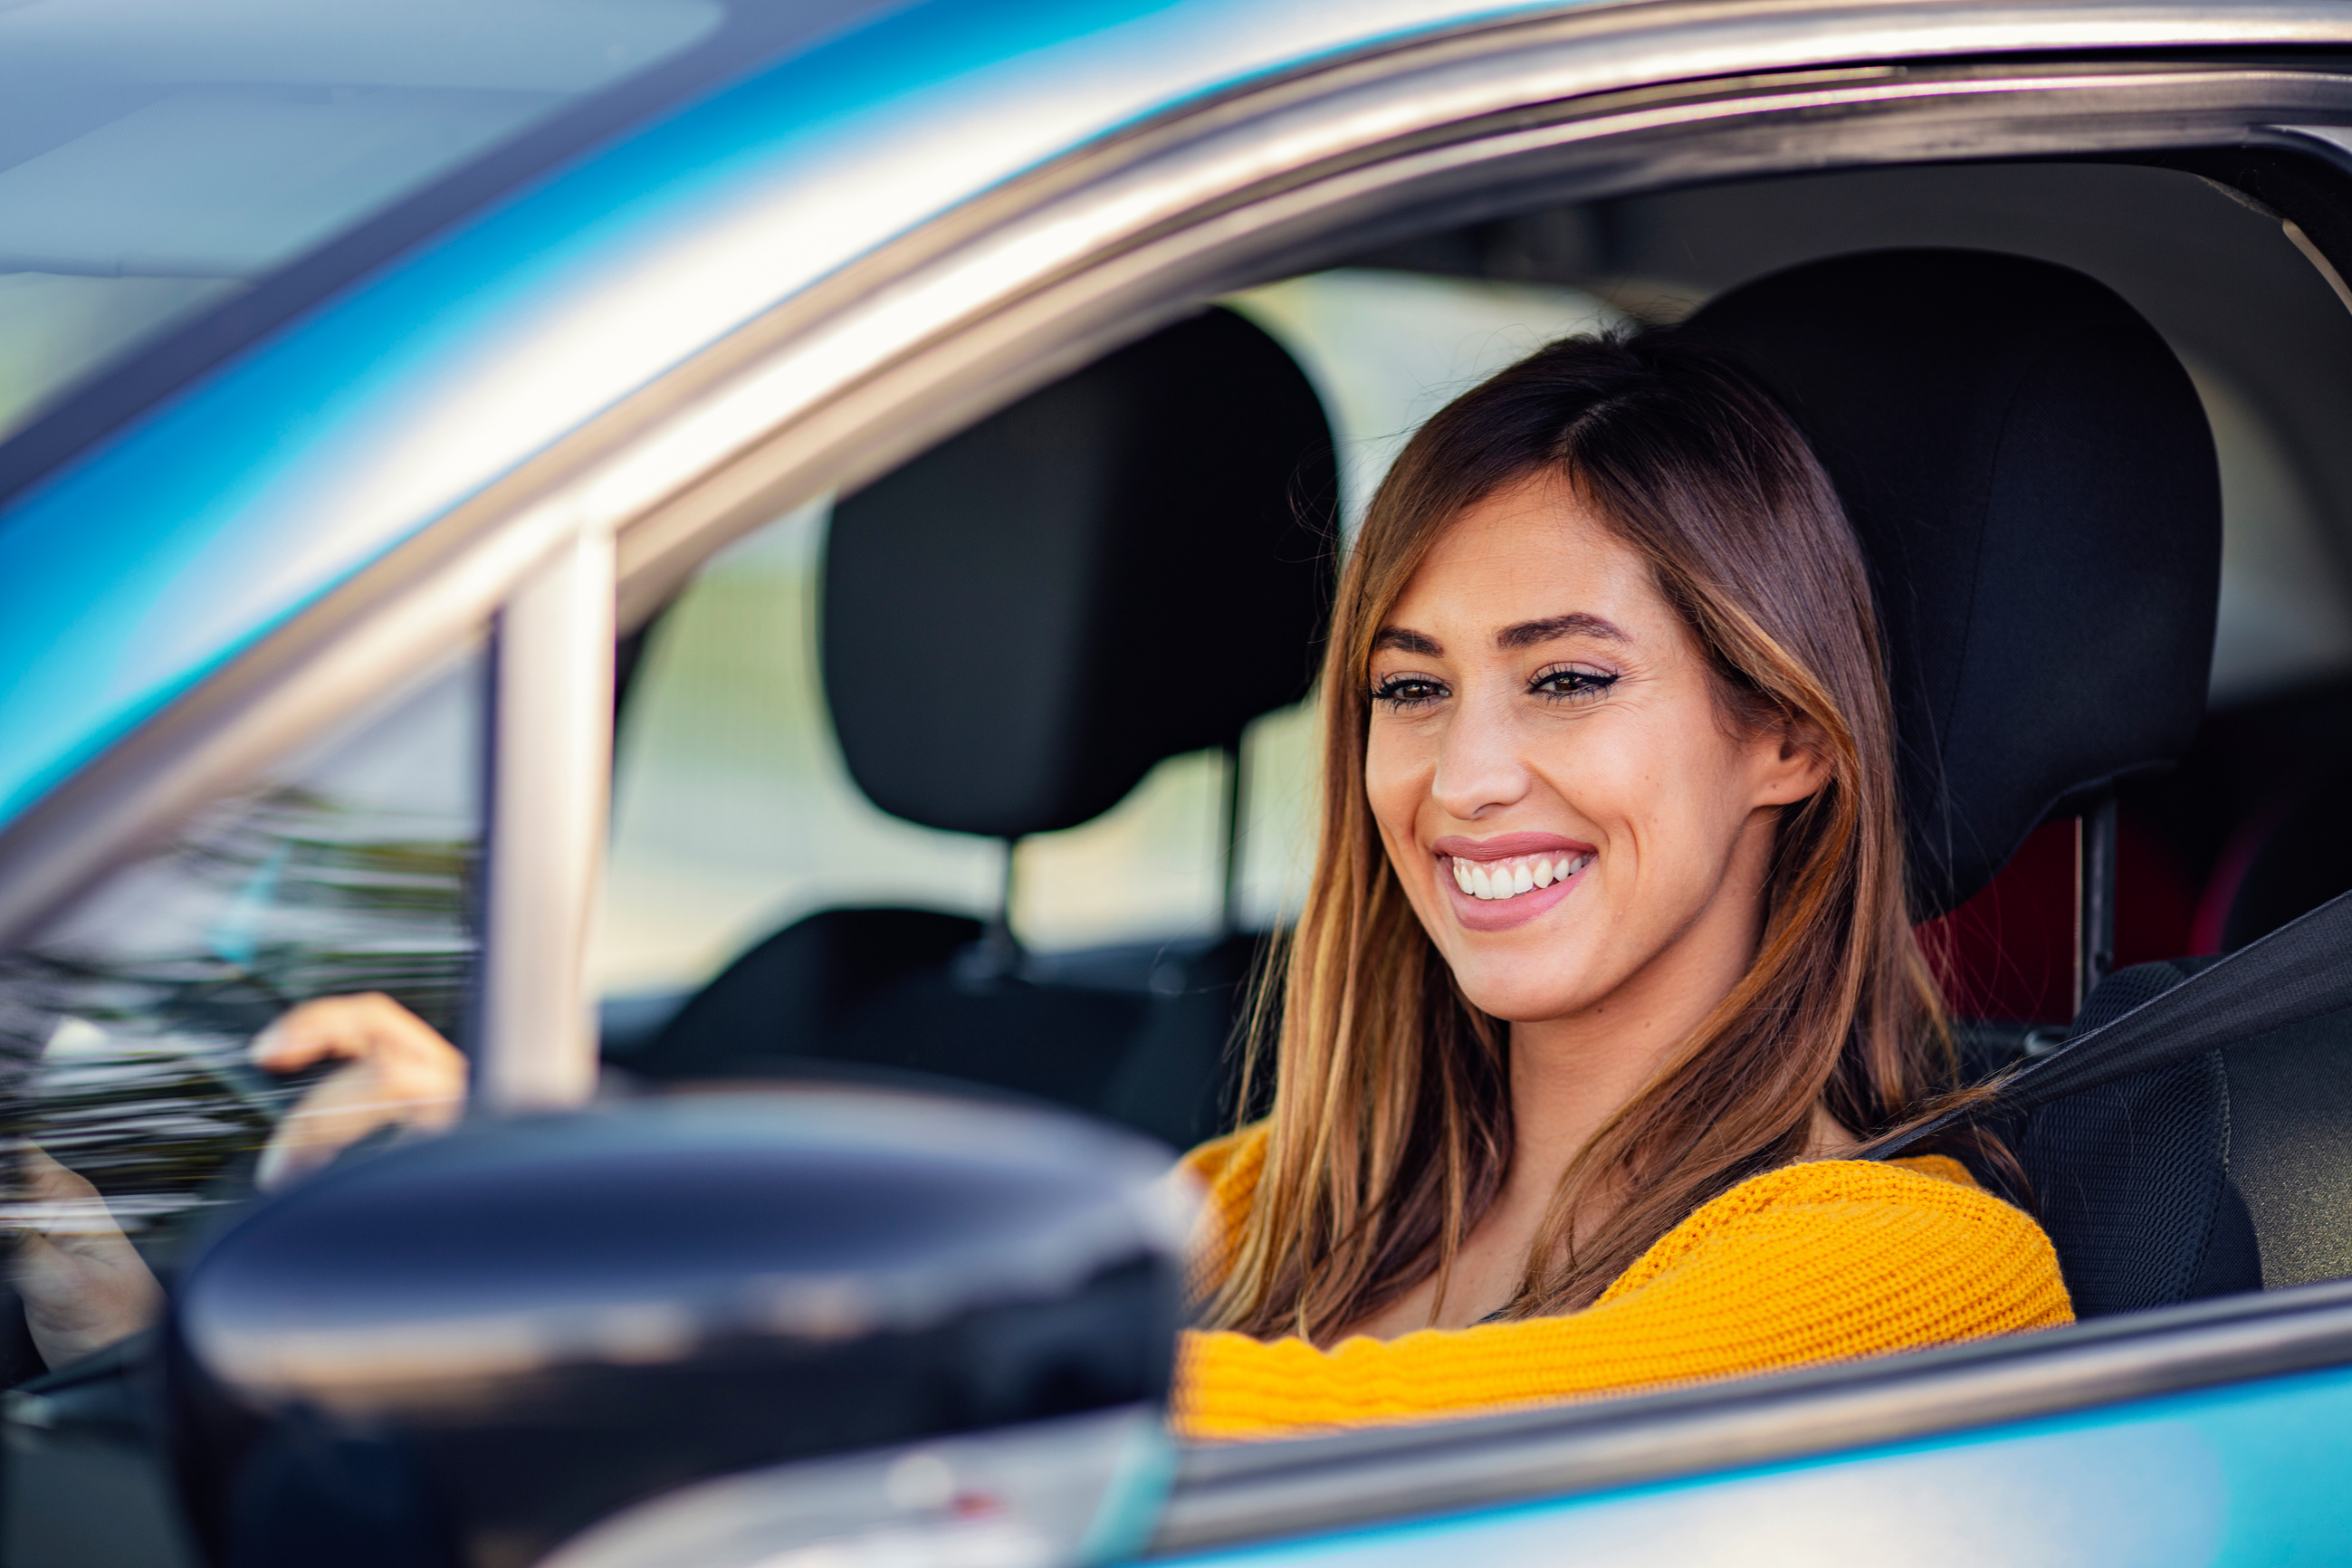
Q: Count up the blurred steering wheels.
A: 1